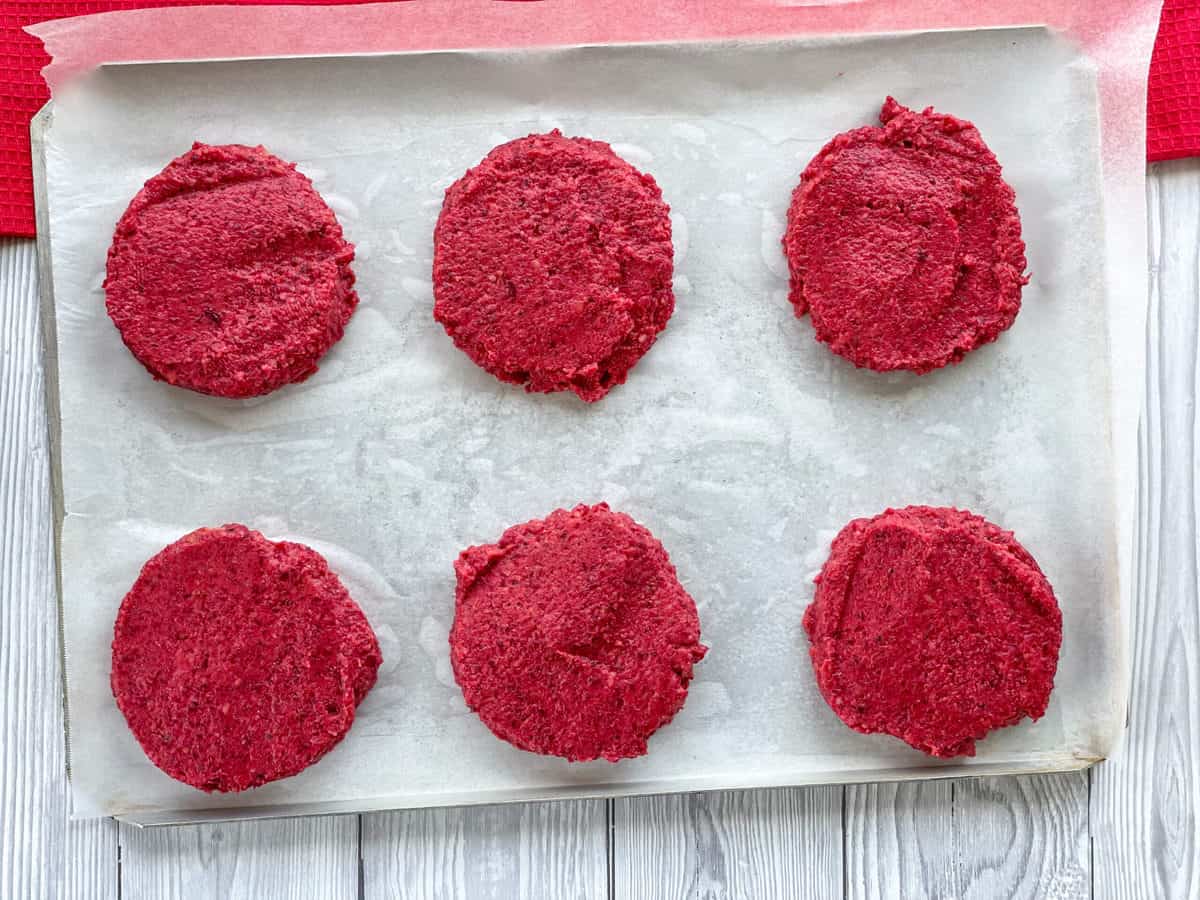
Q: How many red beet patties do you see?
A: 6